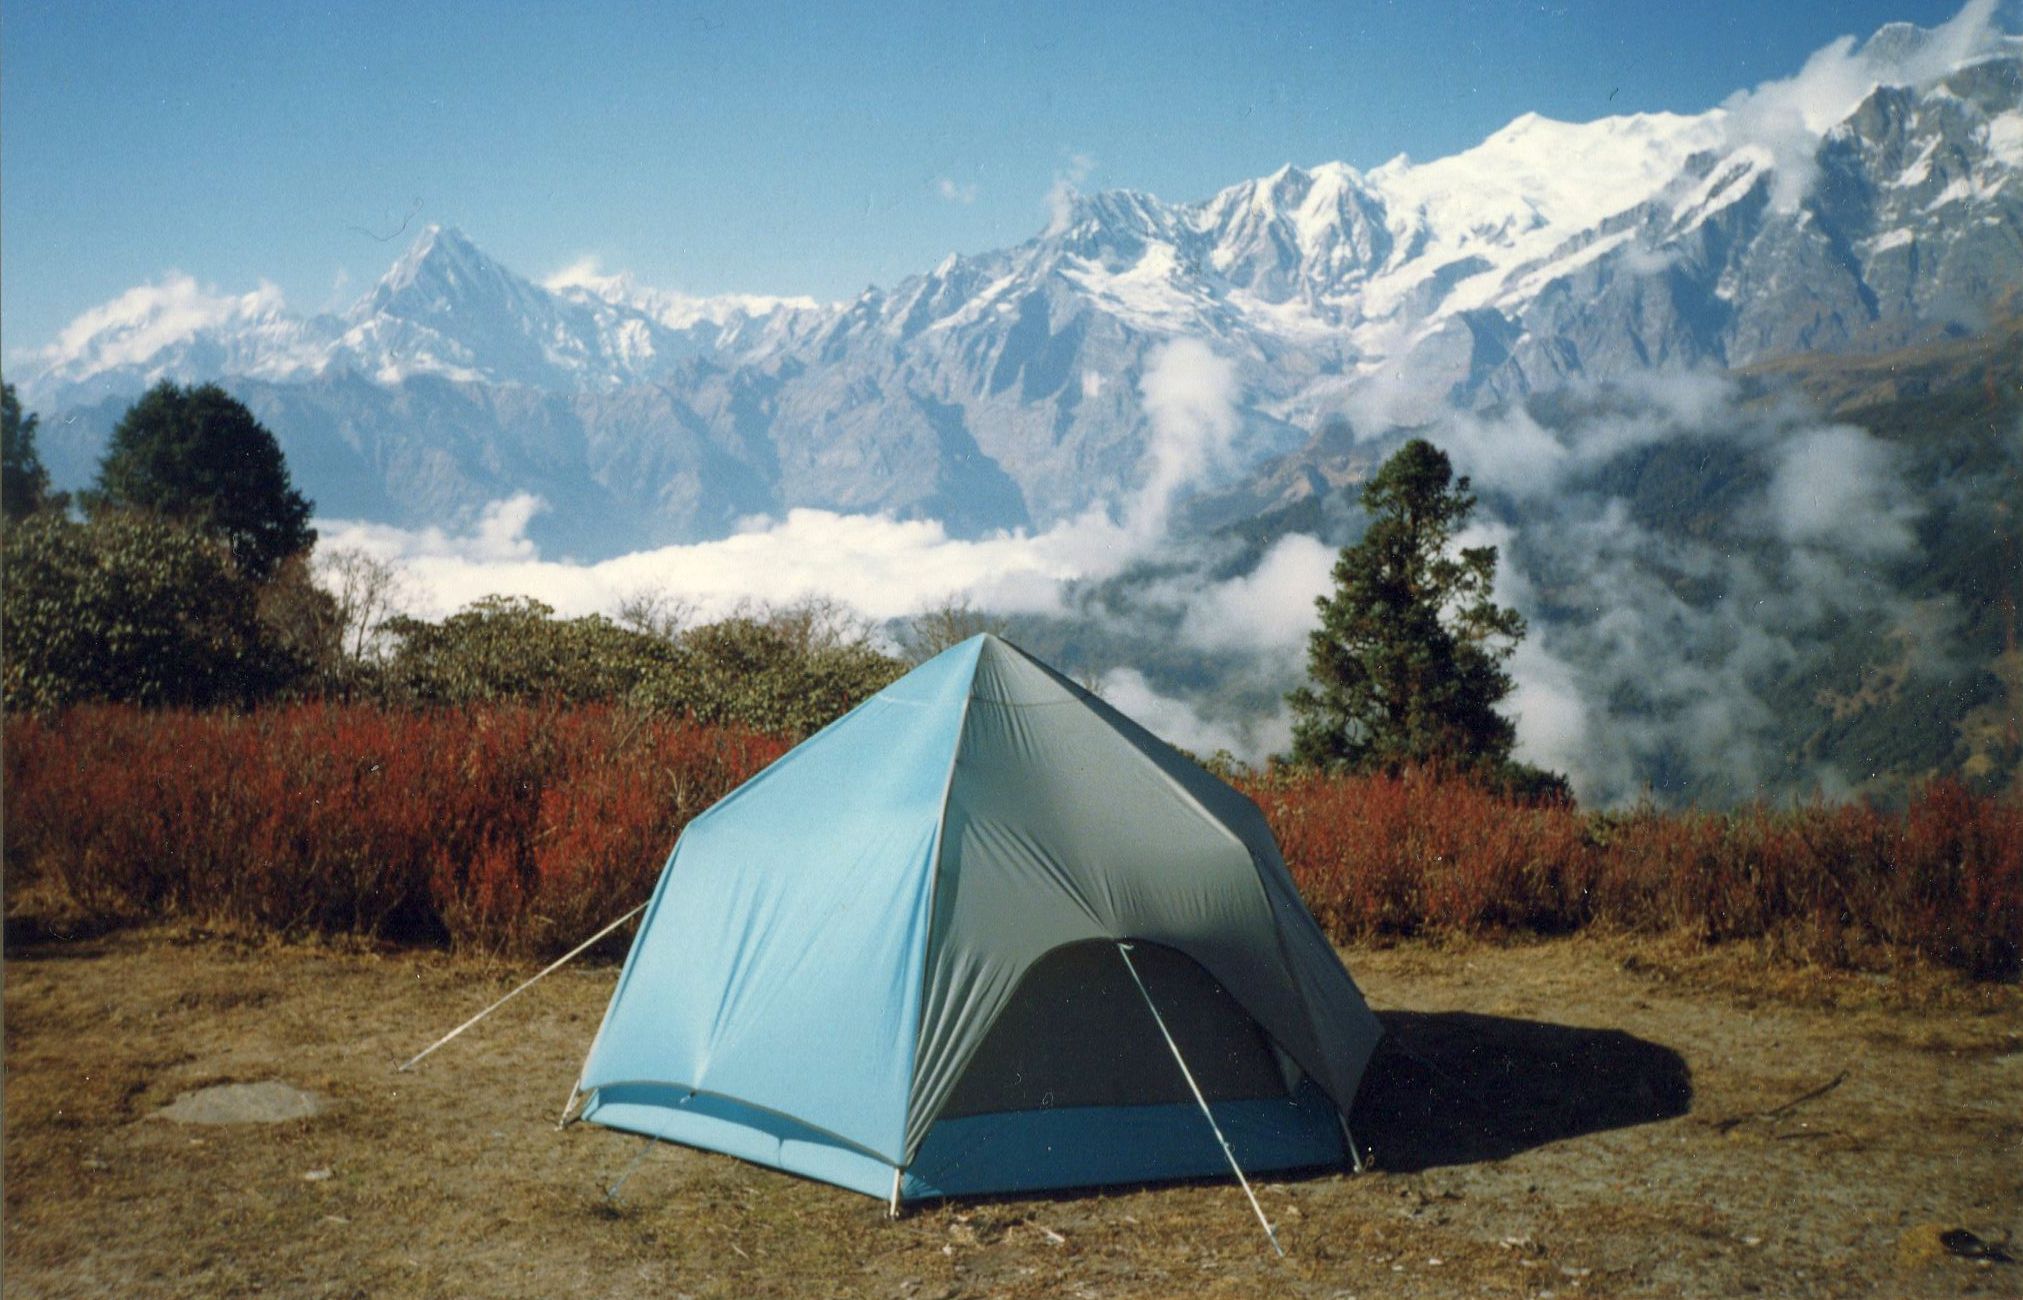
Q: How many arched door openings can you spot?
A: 1